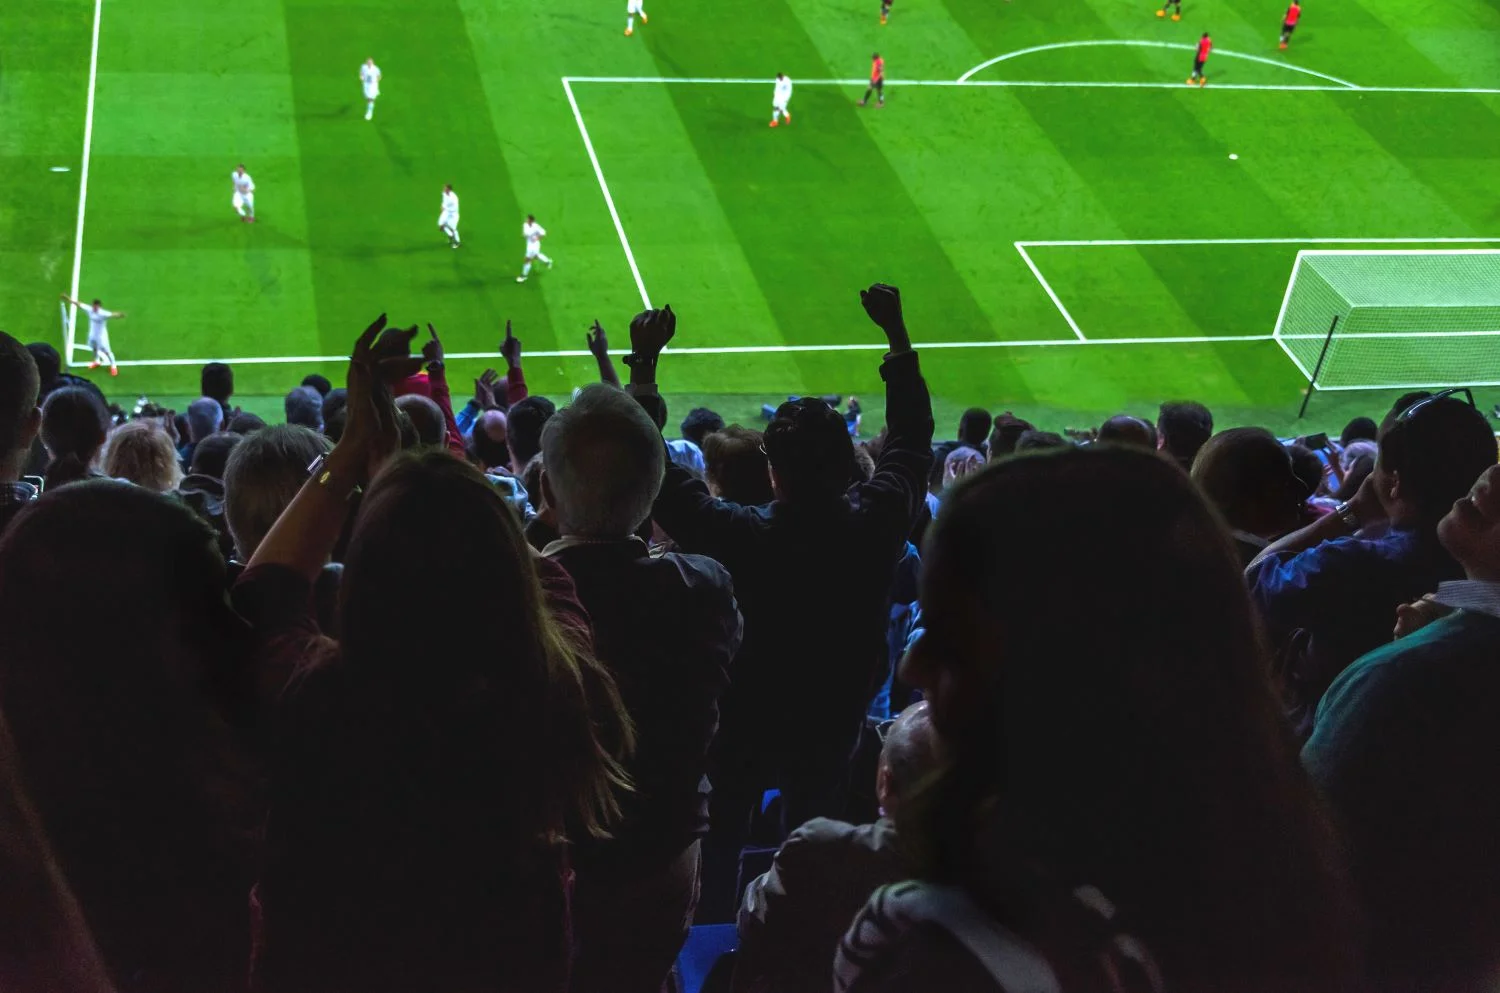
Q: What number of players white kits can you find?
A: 7